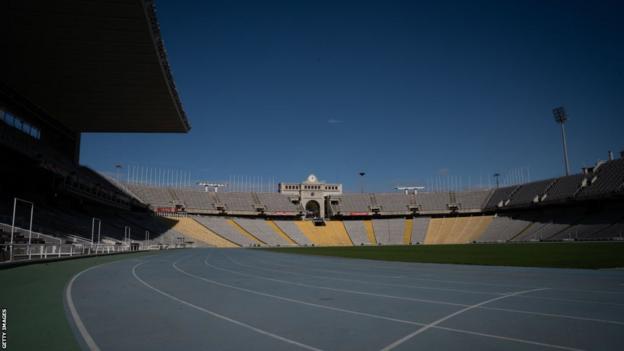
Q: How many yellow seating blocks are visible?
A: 7